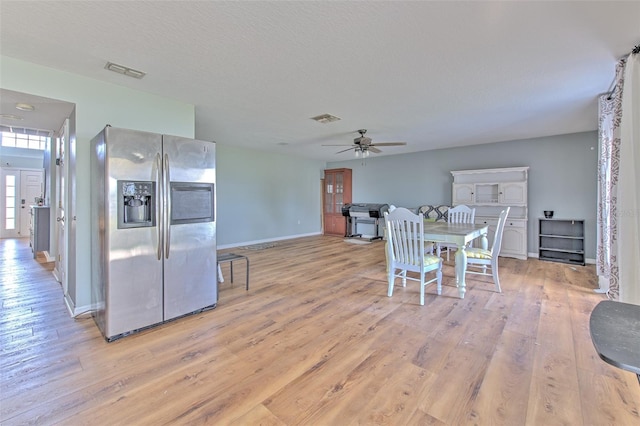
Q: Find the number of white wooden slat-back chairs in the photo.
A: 4